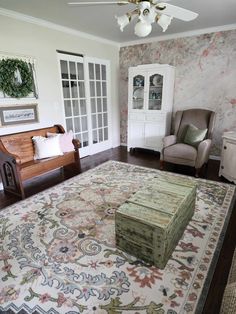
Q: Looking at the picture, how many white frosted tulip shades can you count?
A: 4